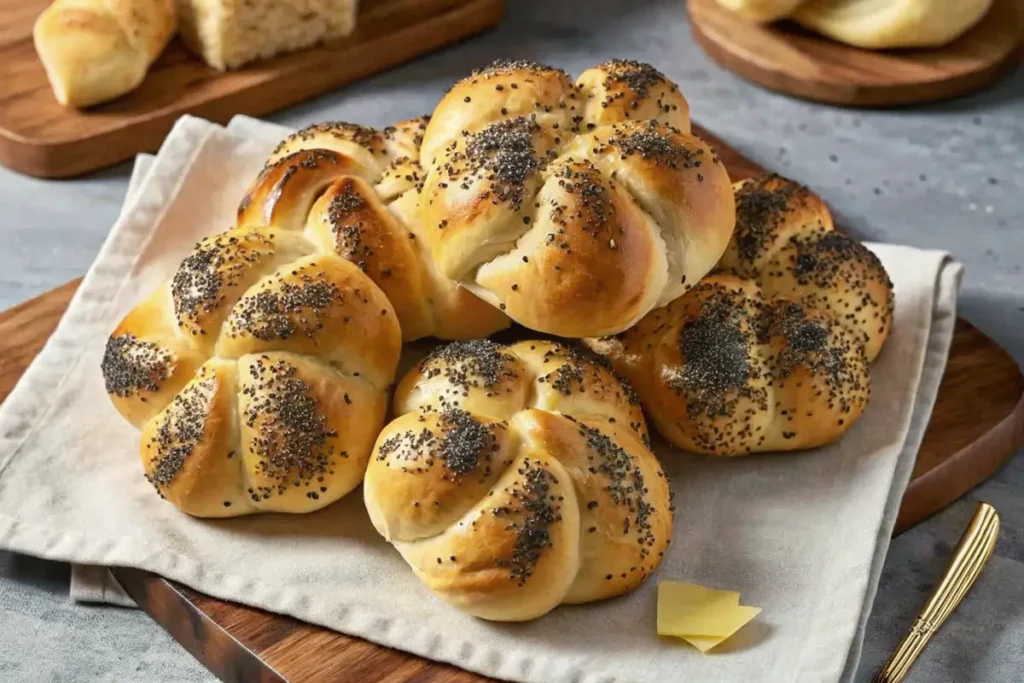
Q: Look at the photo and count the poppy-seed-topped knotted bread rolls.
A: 5